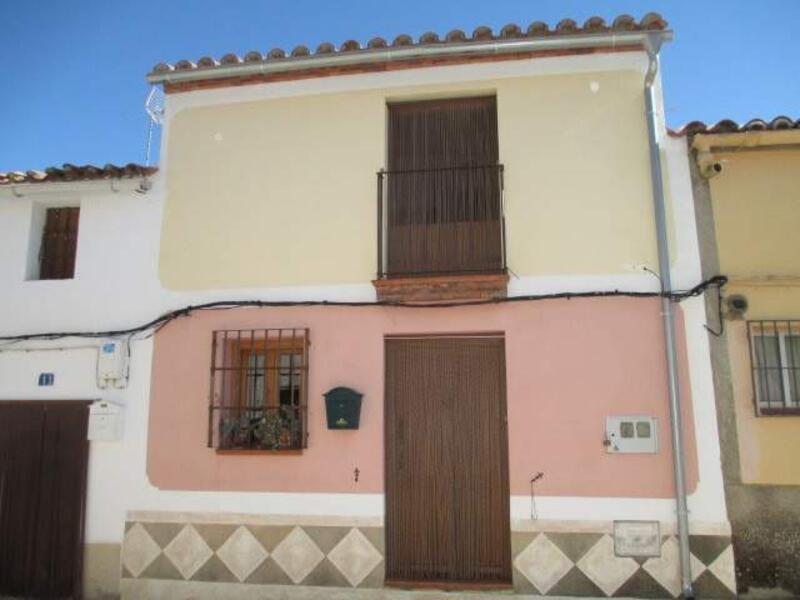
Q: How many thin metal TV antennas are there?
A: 1